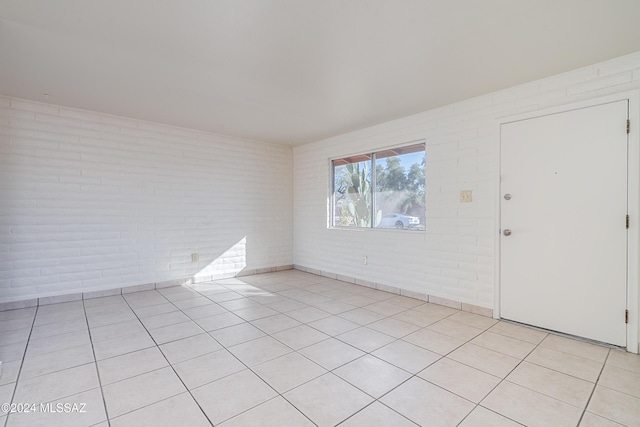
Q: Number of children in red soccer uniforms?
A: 0